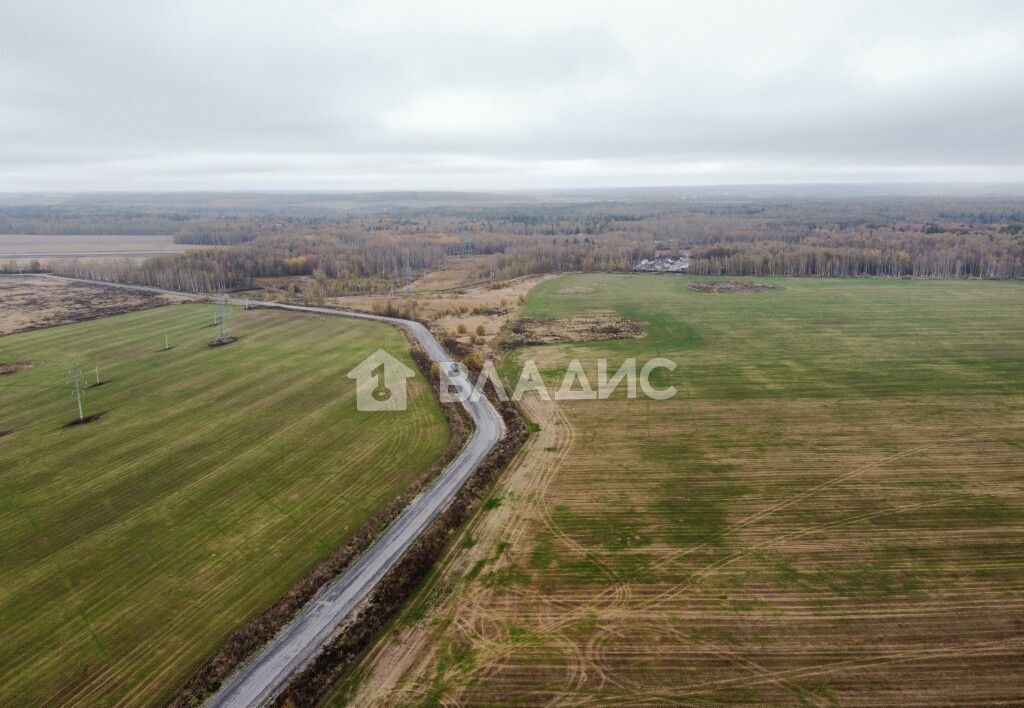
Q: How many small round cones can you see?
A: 0